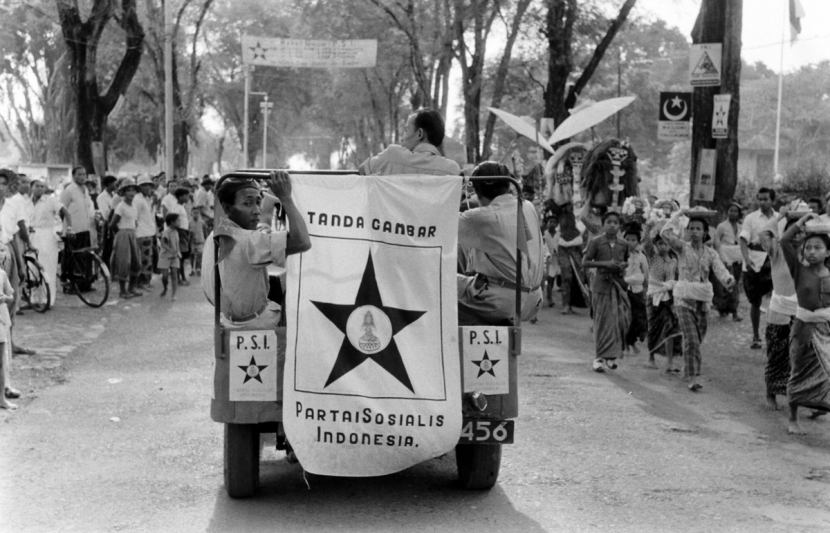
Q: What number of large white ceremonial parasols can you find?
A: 2